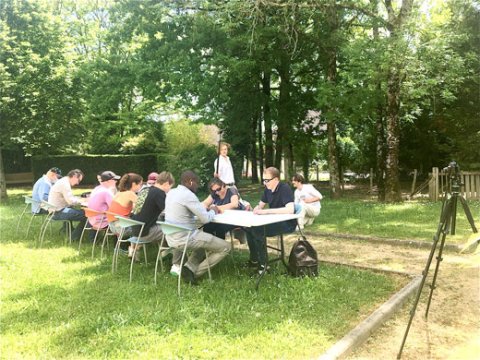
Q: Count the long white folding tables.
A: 1